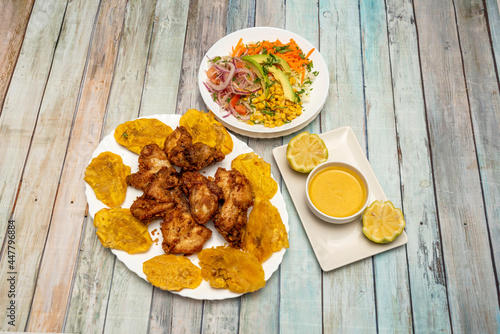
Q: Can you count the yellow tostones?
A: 8